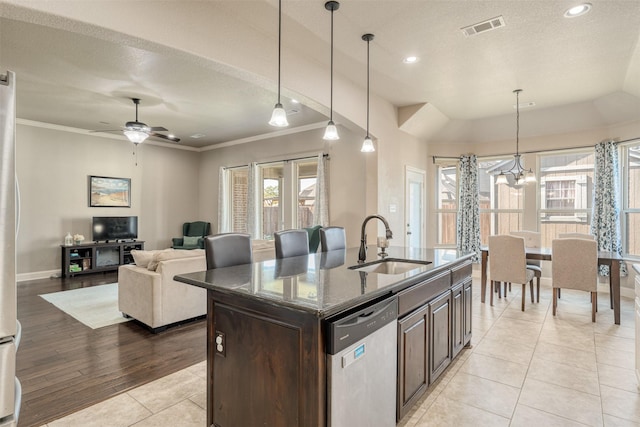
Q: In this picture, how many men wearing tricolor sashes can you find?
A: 0